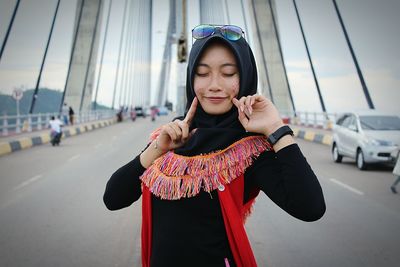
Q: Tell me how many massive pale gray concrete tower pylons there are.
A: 2